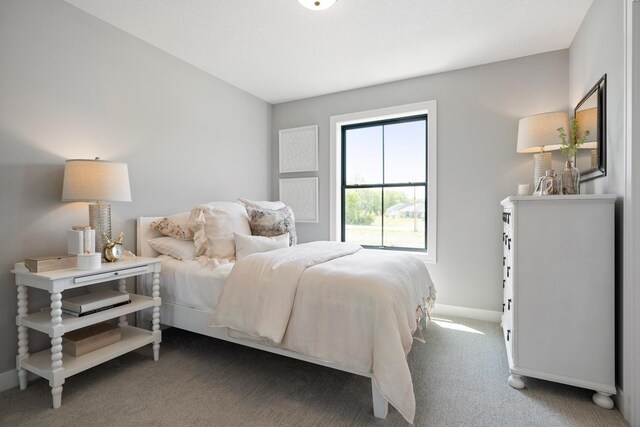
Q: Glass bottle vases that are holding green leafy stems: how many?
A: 1